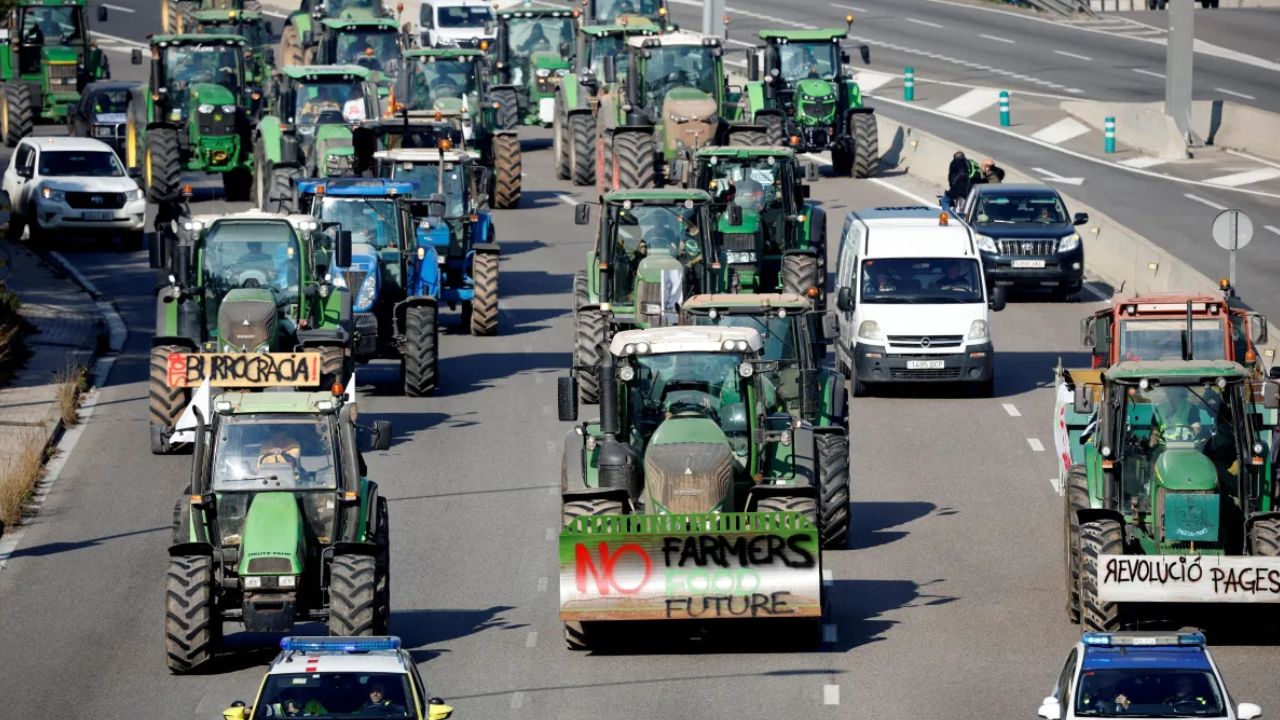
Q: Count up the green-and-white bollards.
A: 3